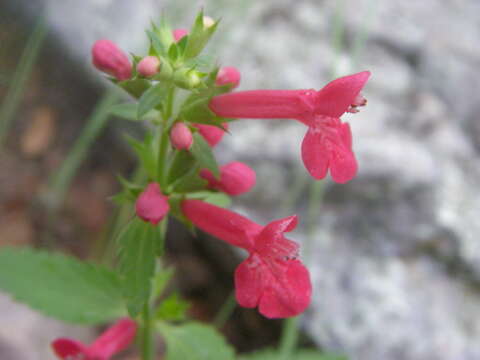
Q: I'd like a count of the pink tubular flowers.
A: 3